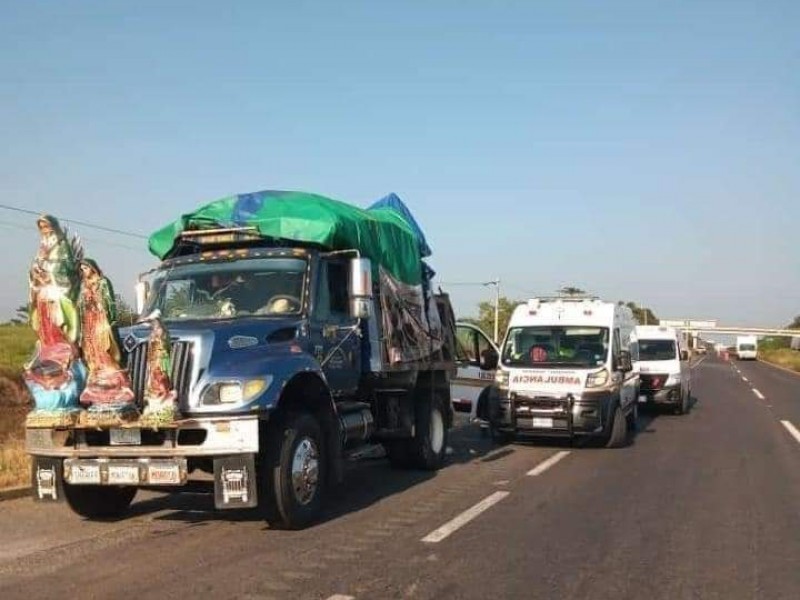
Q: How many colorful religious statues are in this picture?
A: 3